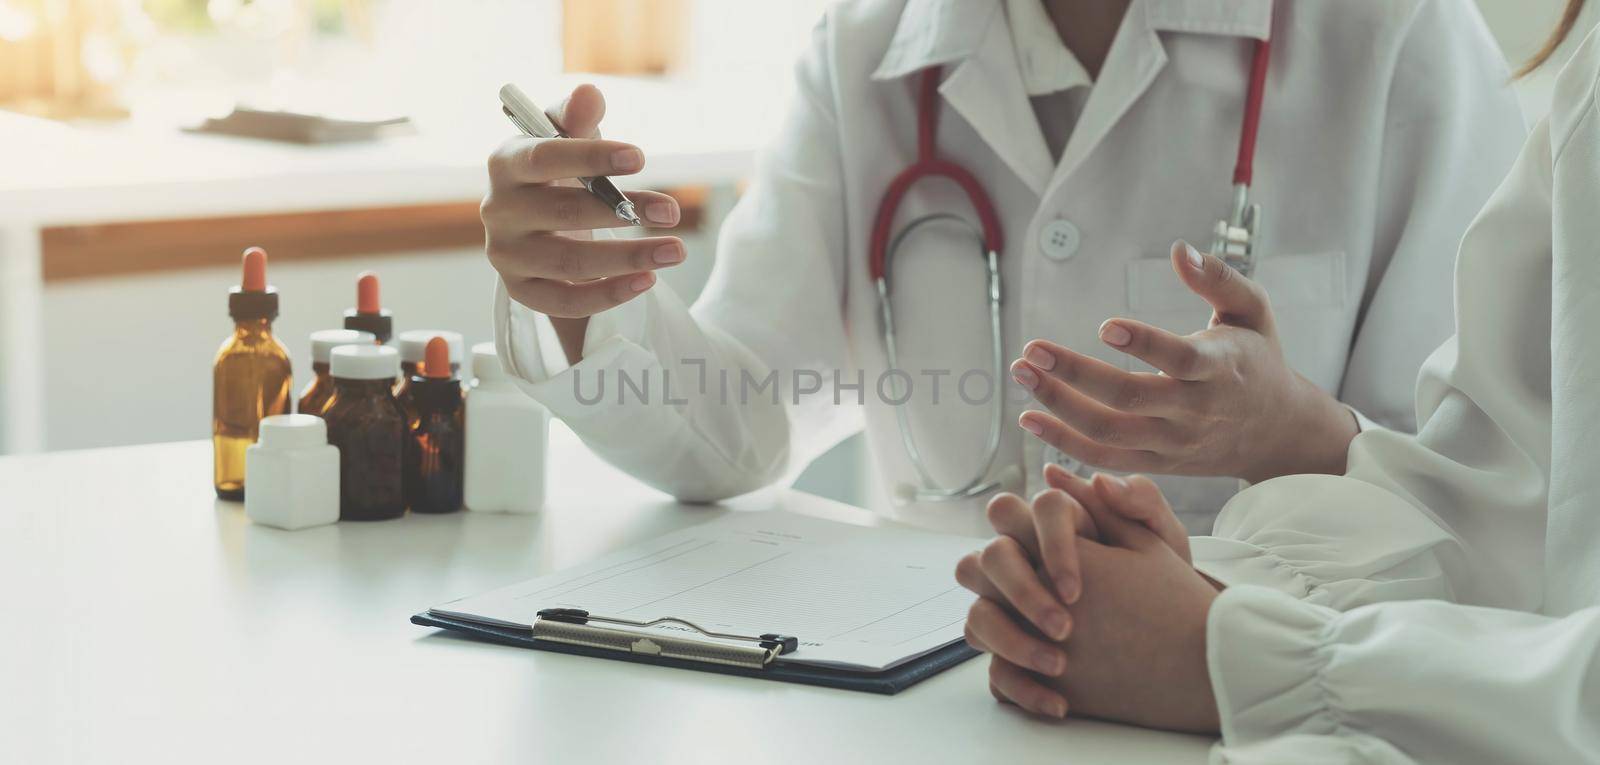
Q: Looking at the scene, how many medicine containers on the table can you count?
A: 8